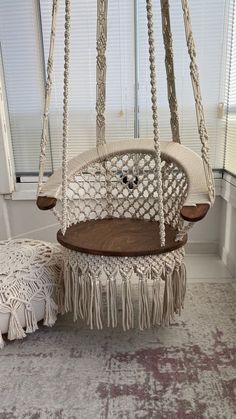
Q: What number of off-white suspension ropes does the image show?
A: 6